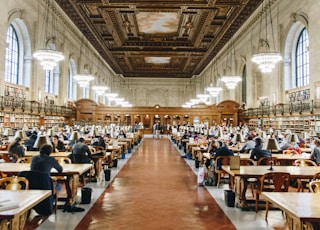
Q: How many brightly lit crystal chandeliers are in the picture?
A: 14